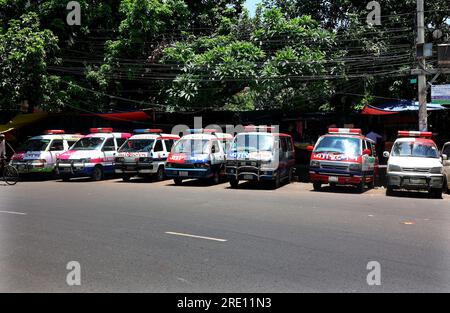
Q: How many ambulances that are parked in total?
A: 7